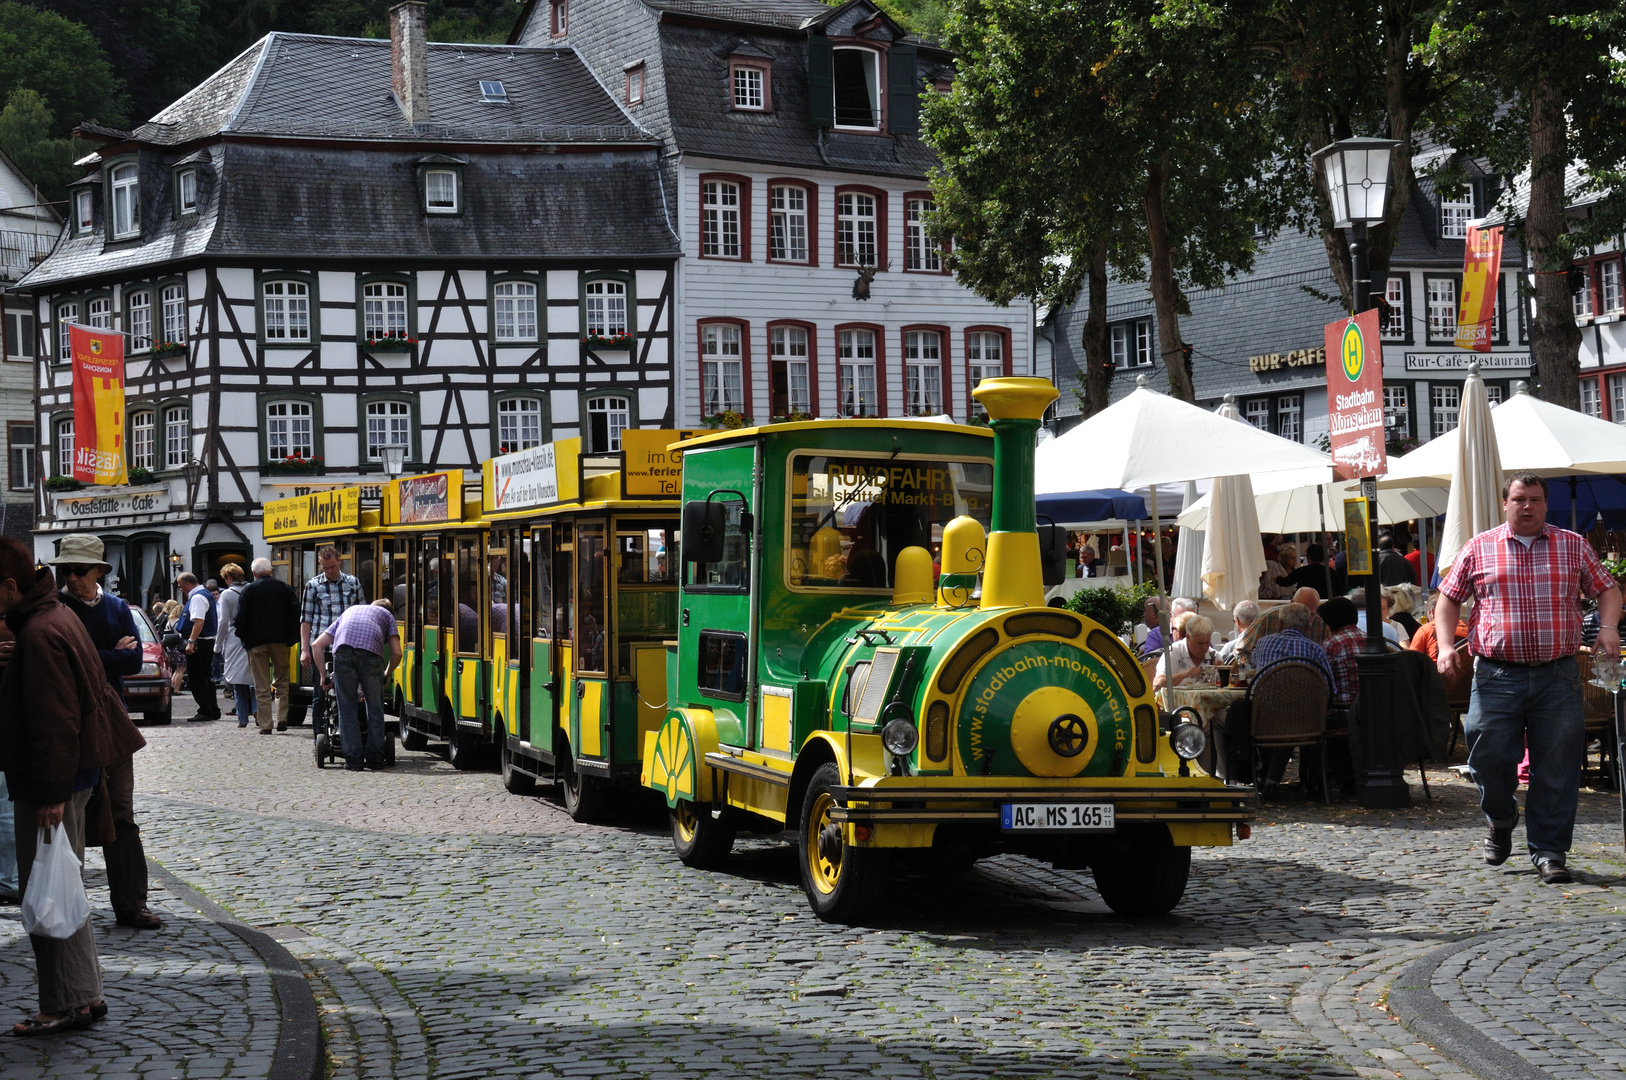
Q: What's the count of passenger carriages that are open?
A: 3